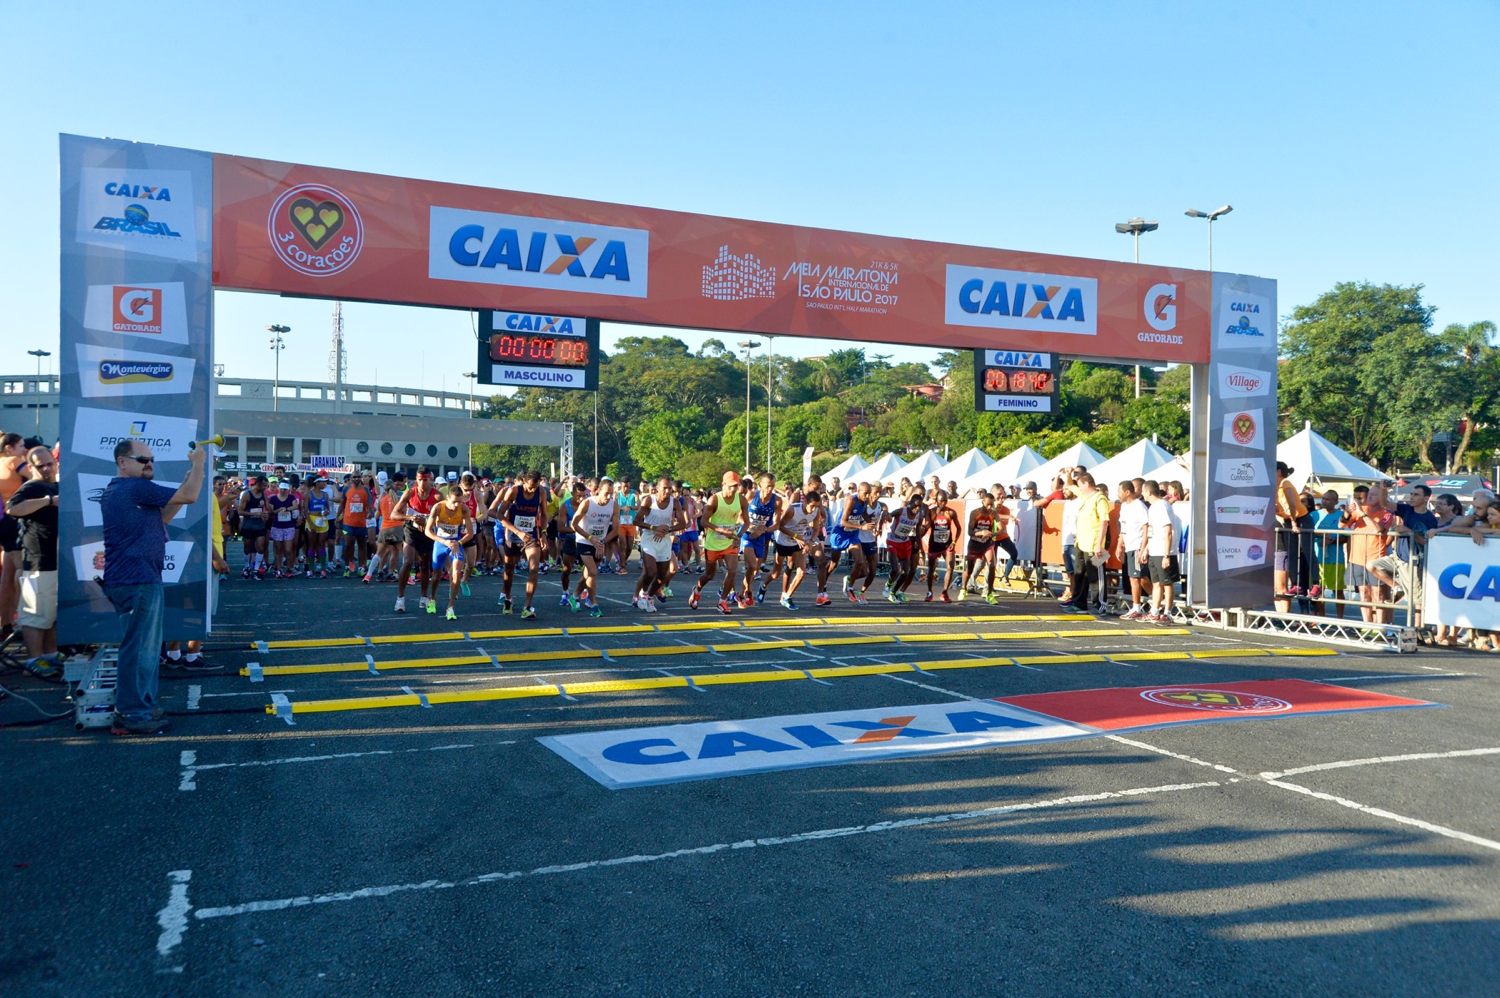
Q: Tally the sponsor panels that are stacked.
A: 12